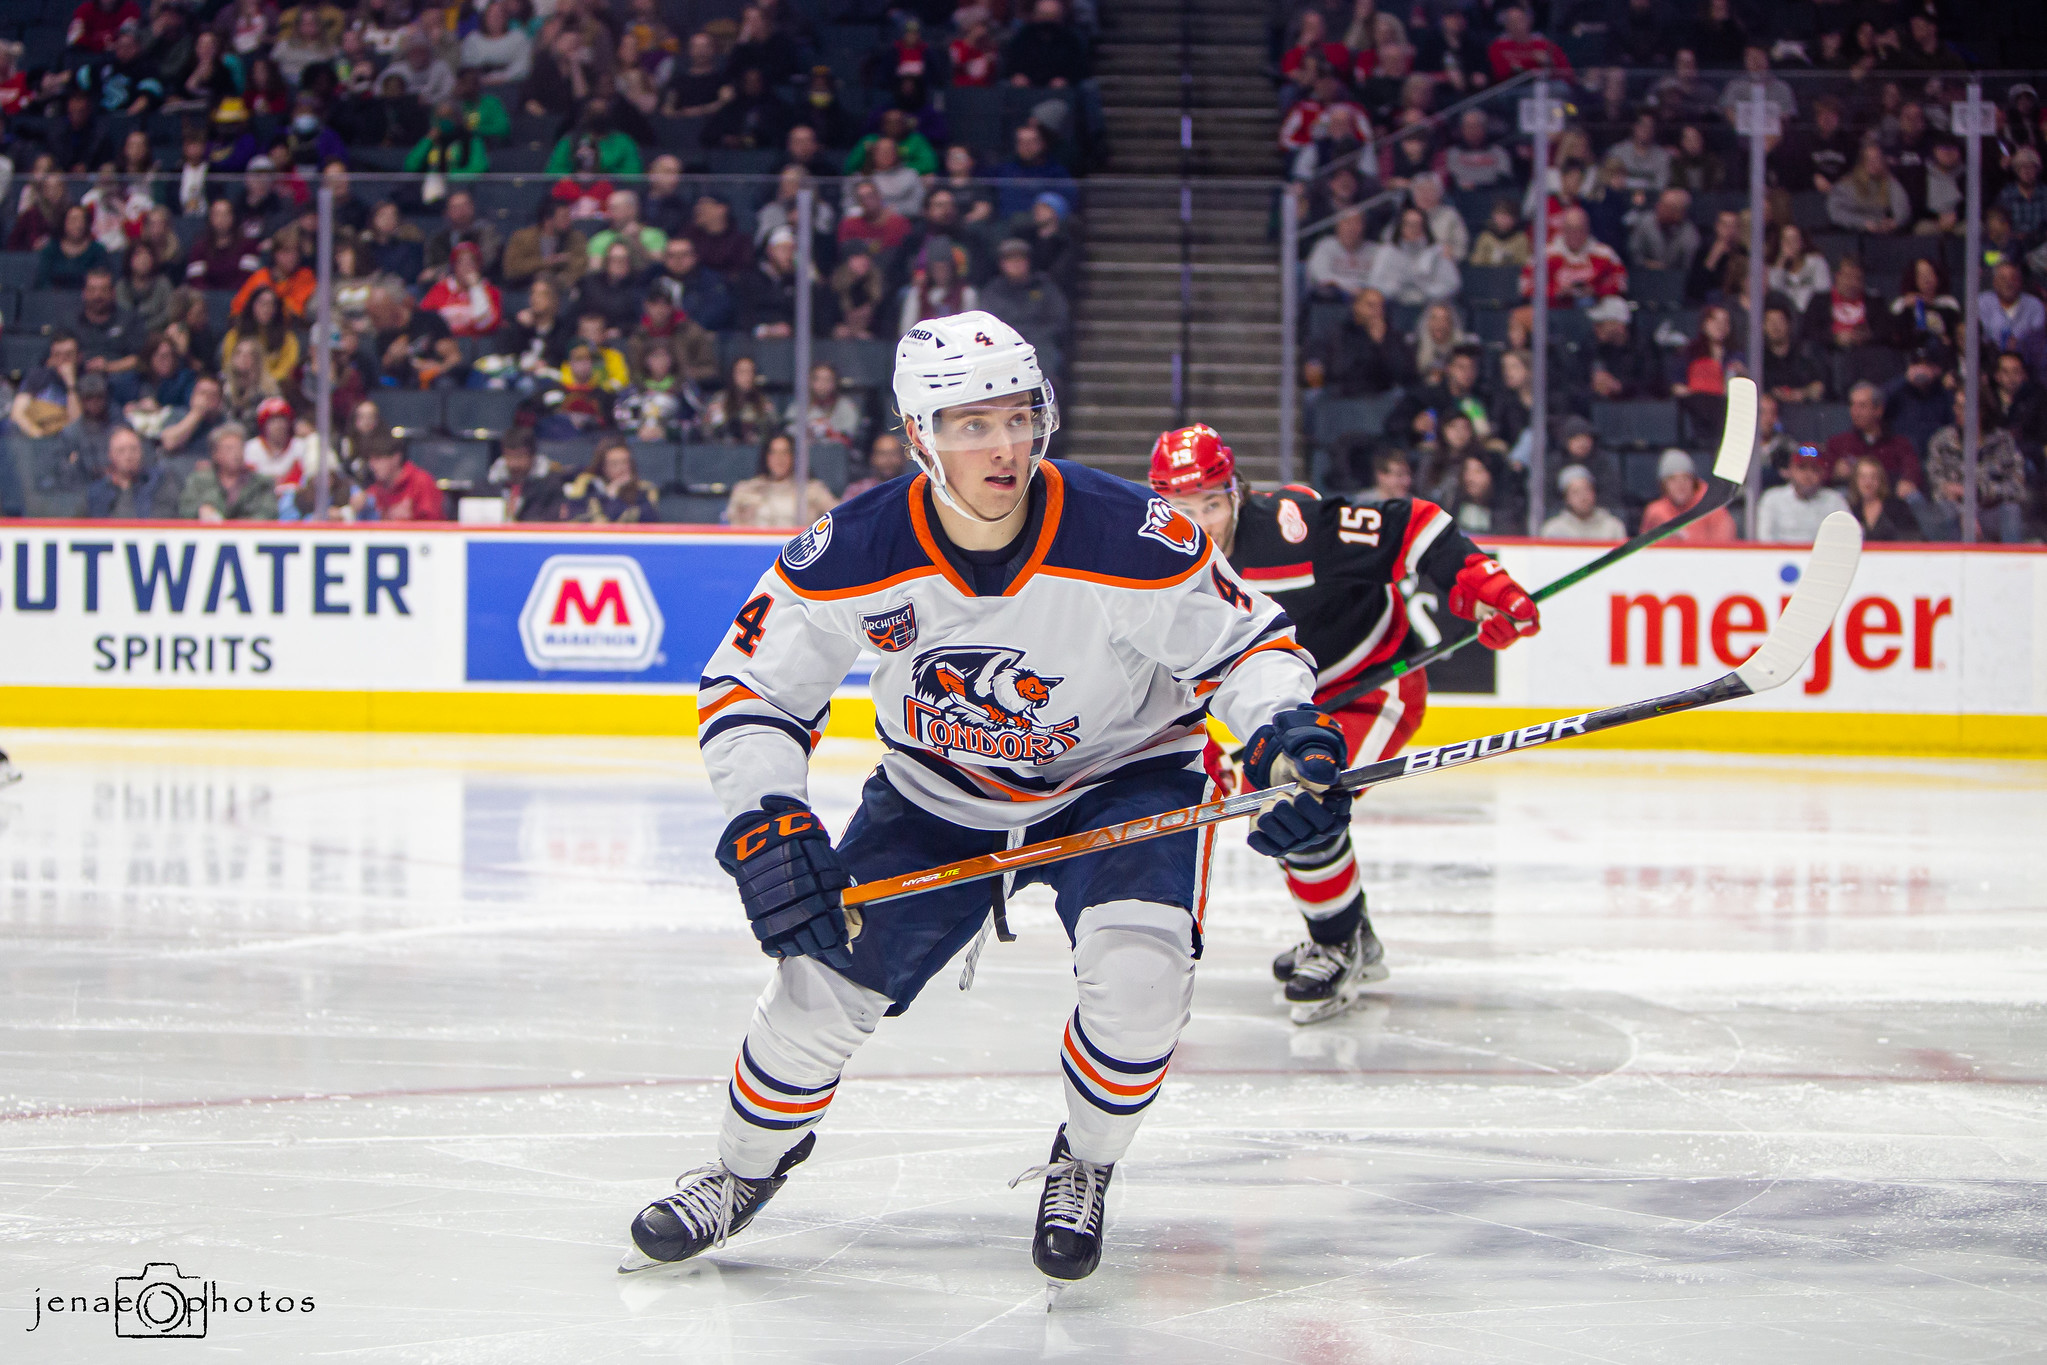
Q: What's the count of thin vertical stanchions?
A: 6